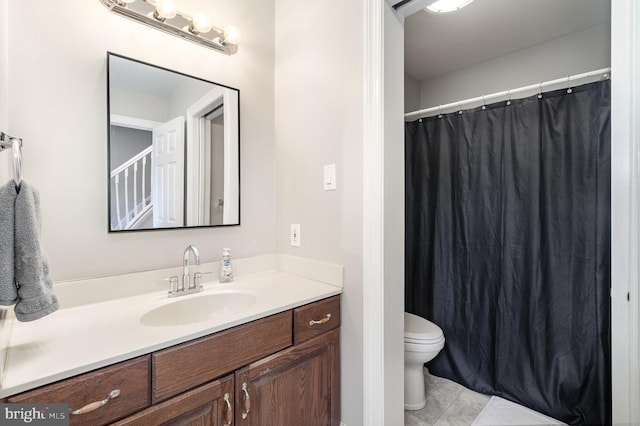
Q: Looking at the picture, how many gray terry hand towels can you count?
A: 1